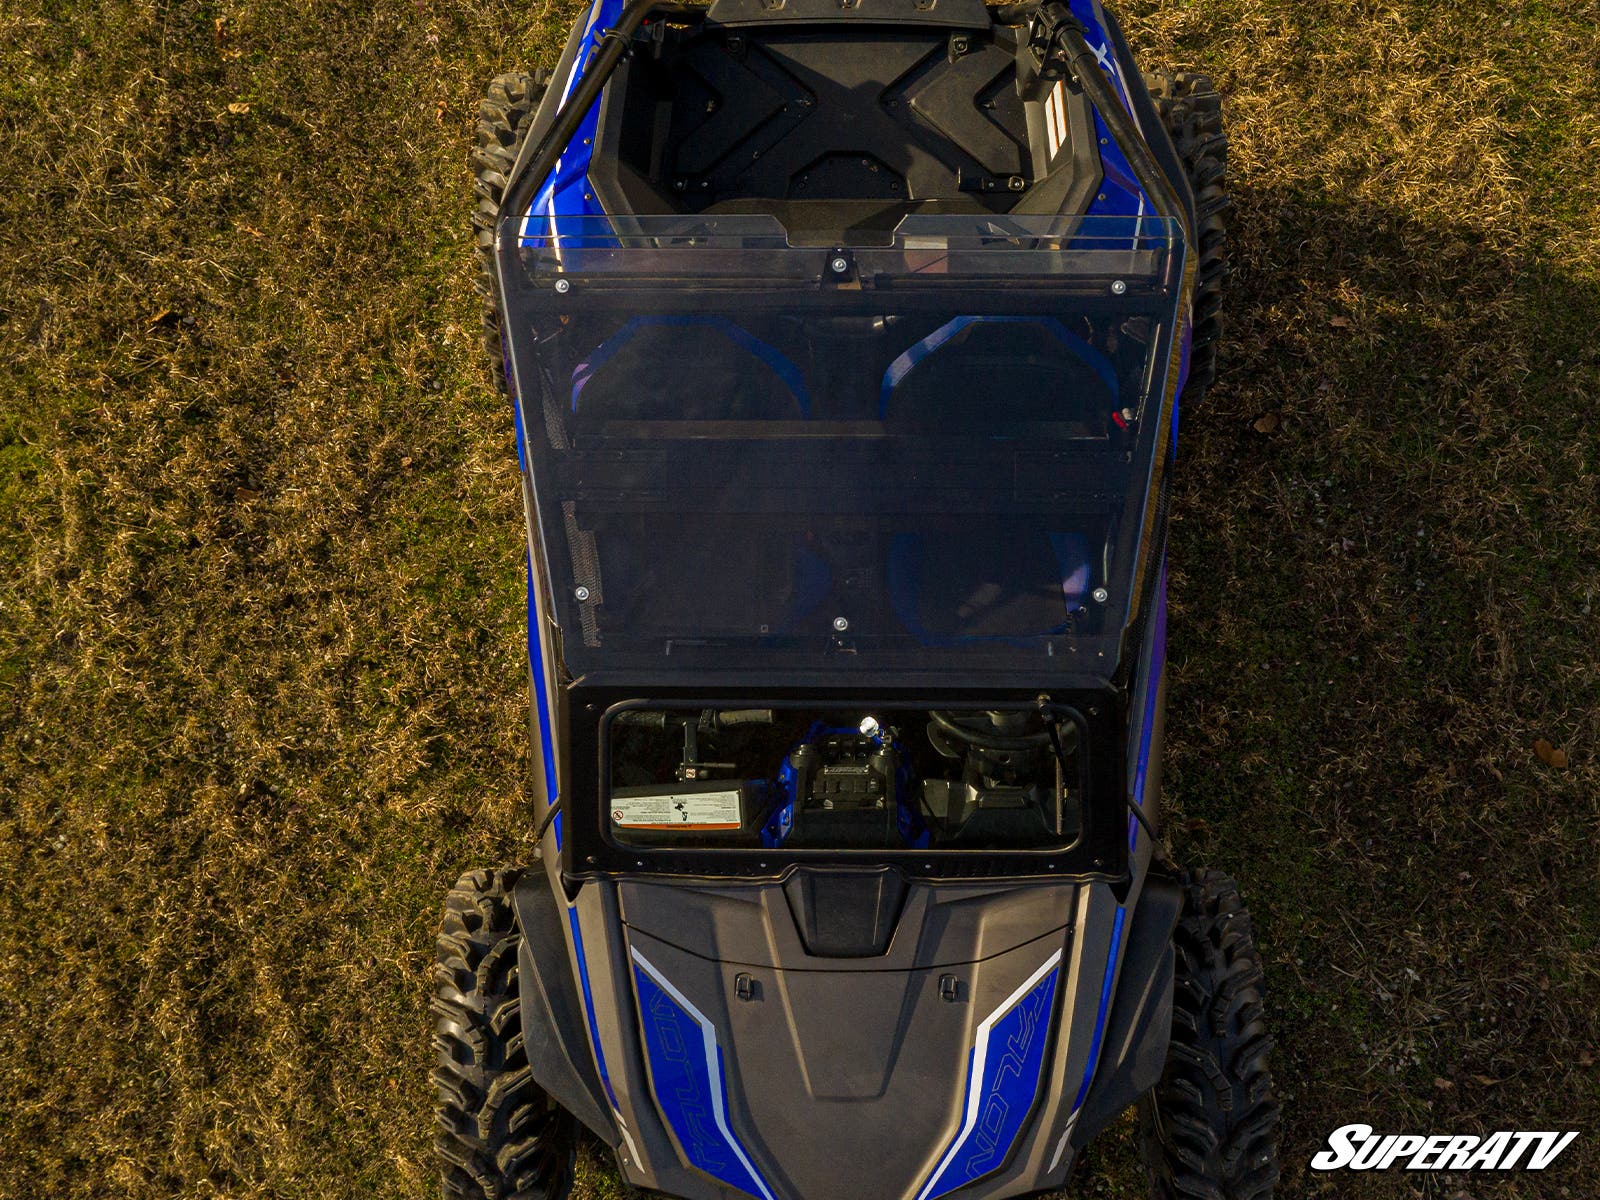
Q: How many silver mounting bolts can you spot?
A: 6